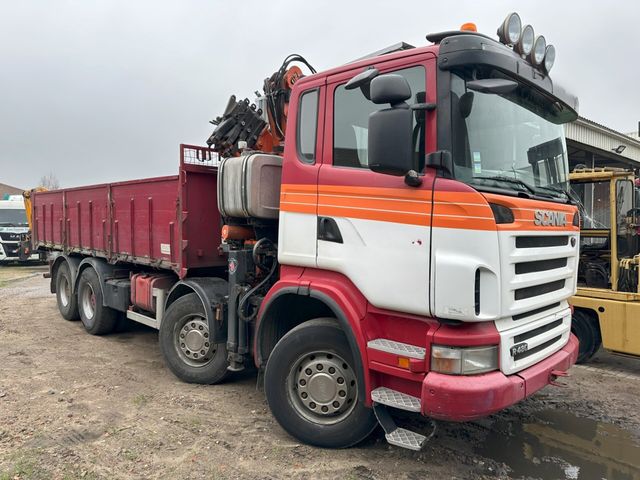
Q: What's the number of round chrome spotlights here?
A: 4